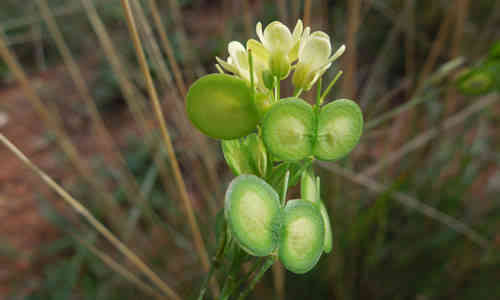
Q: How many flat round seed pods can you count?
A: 5